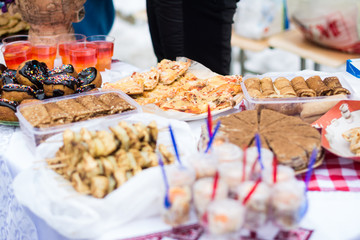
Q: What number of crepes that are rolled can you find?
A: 6